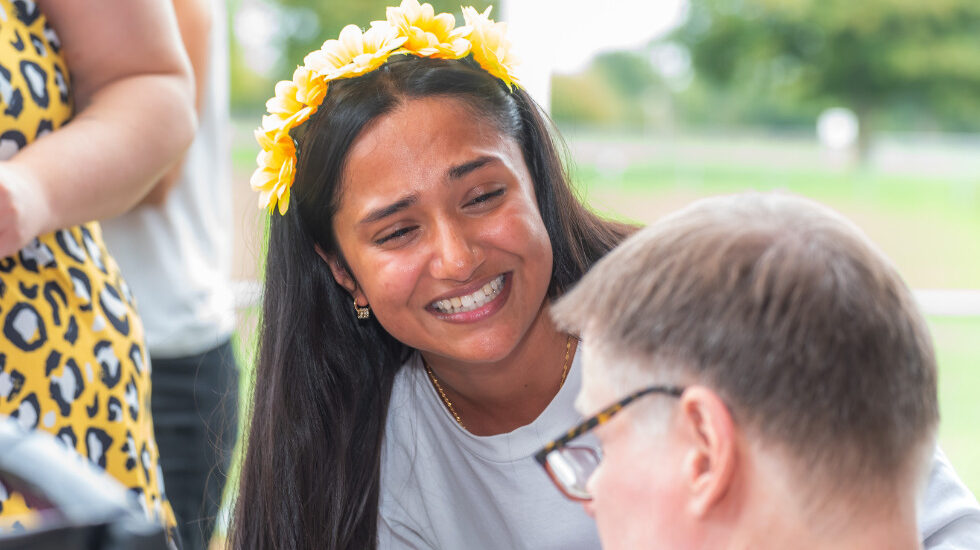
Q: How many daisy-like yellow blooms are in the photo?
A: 5